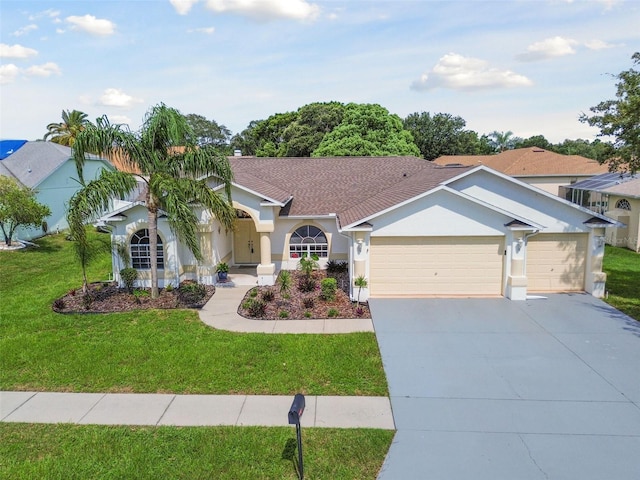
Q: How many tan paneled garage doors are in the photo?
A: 2